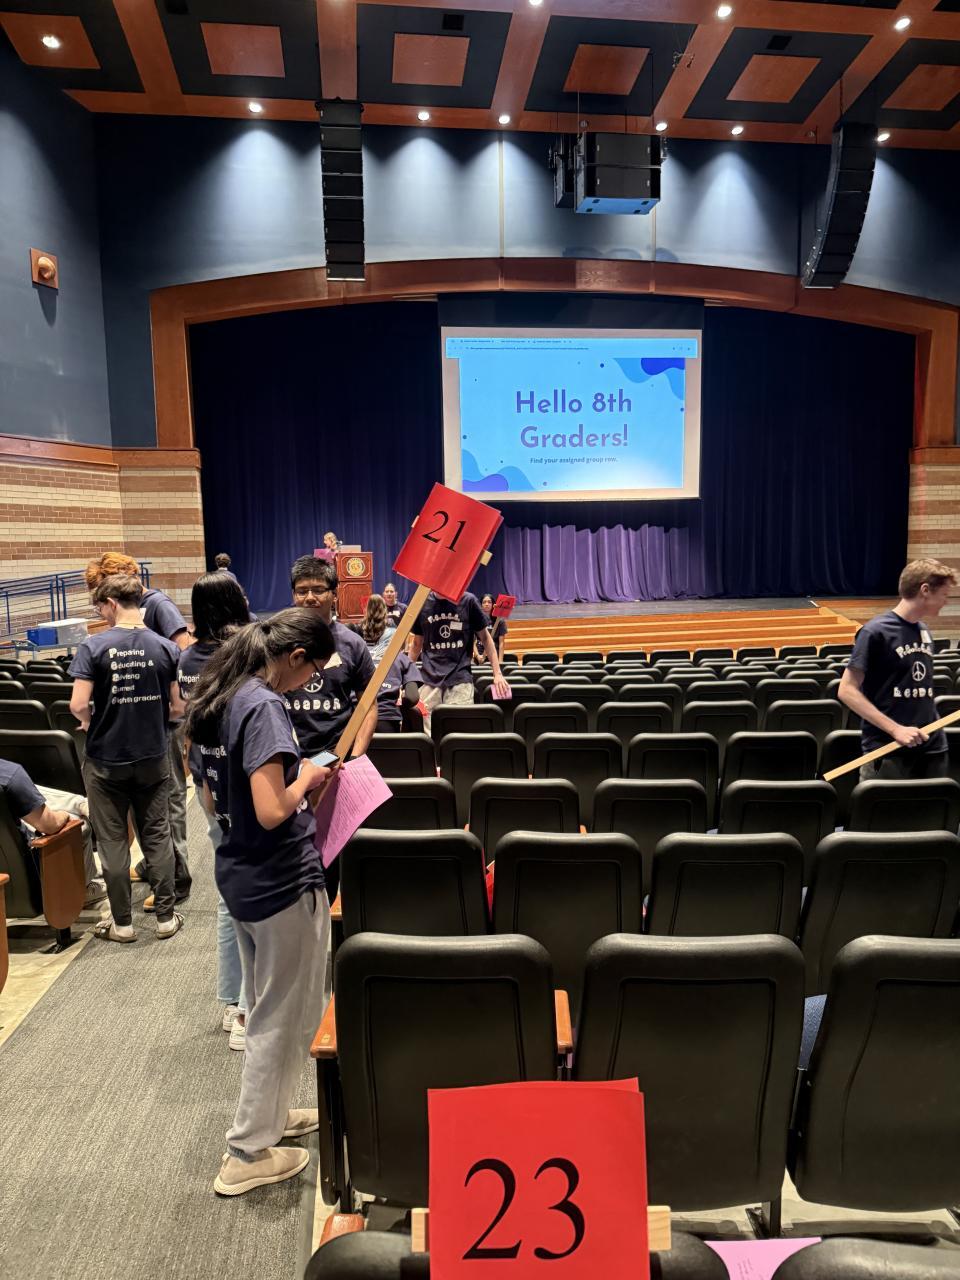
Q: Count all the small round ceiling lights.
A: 10